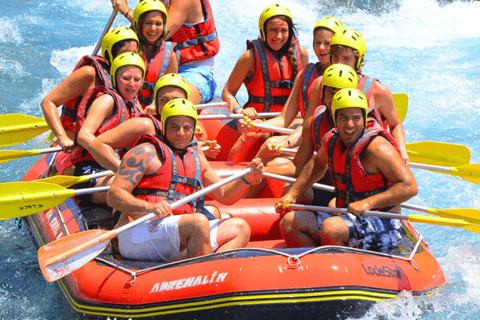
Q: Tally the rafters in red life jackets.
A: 11